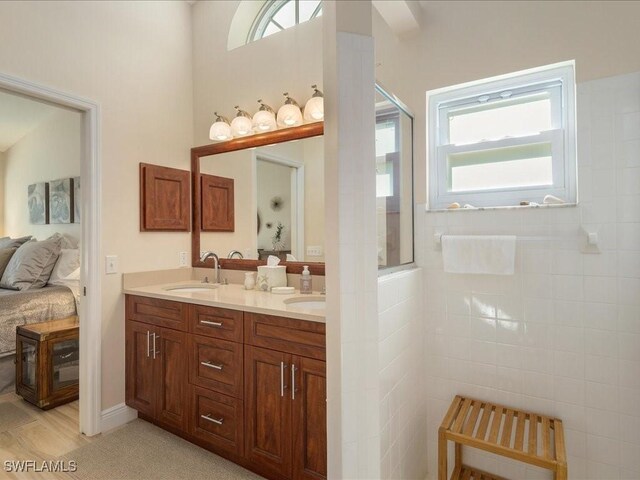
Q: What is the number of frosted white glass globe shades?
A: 5